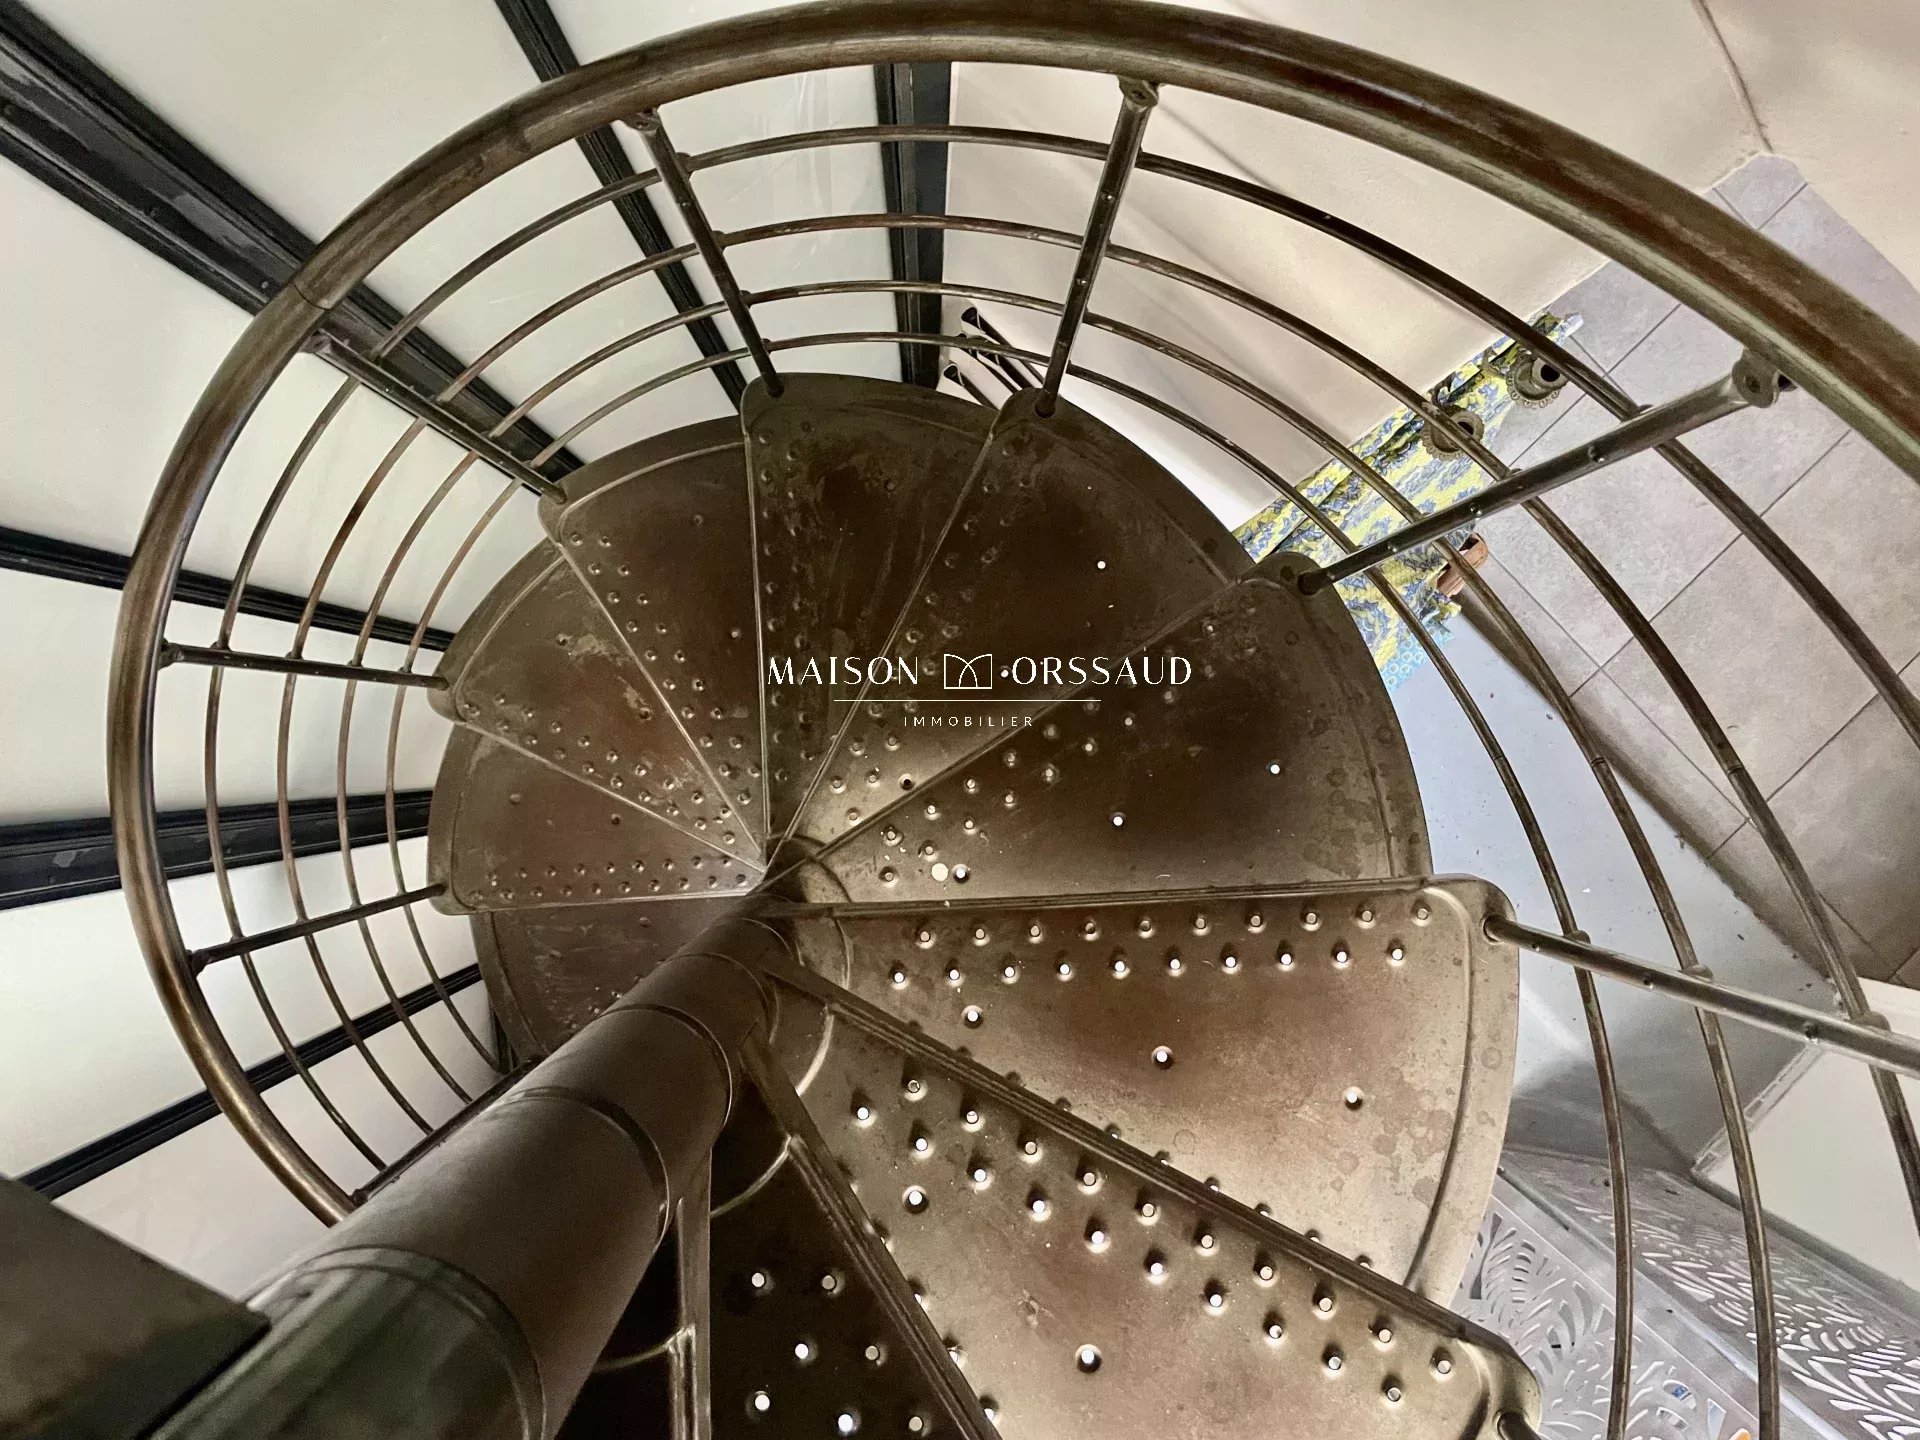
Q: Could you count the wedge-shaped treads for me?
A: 11